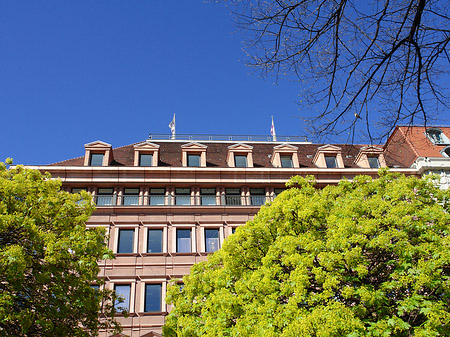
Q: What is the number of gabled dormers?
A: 7